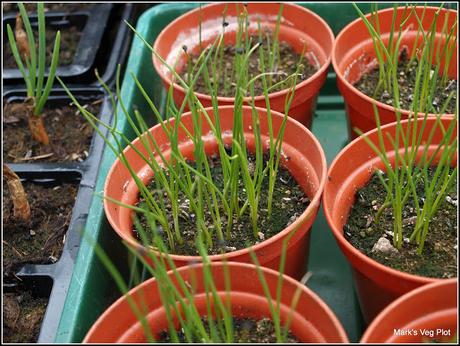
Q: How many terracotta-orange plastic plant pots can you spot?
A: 6